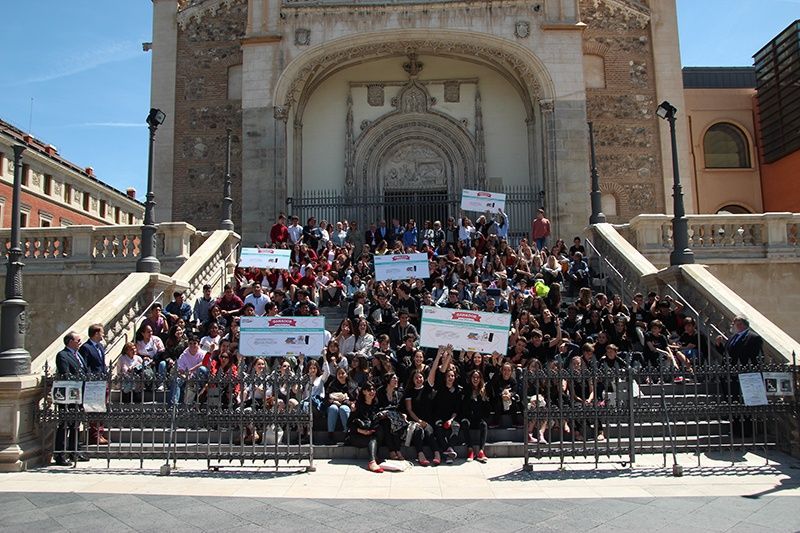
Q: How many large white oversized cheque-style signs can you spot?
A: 5